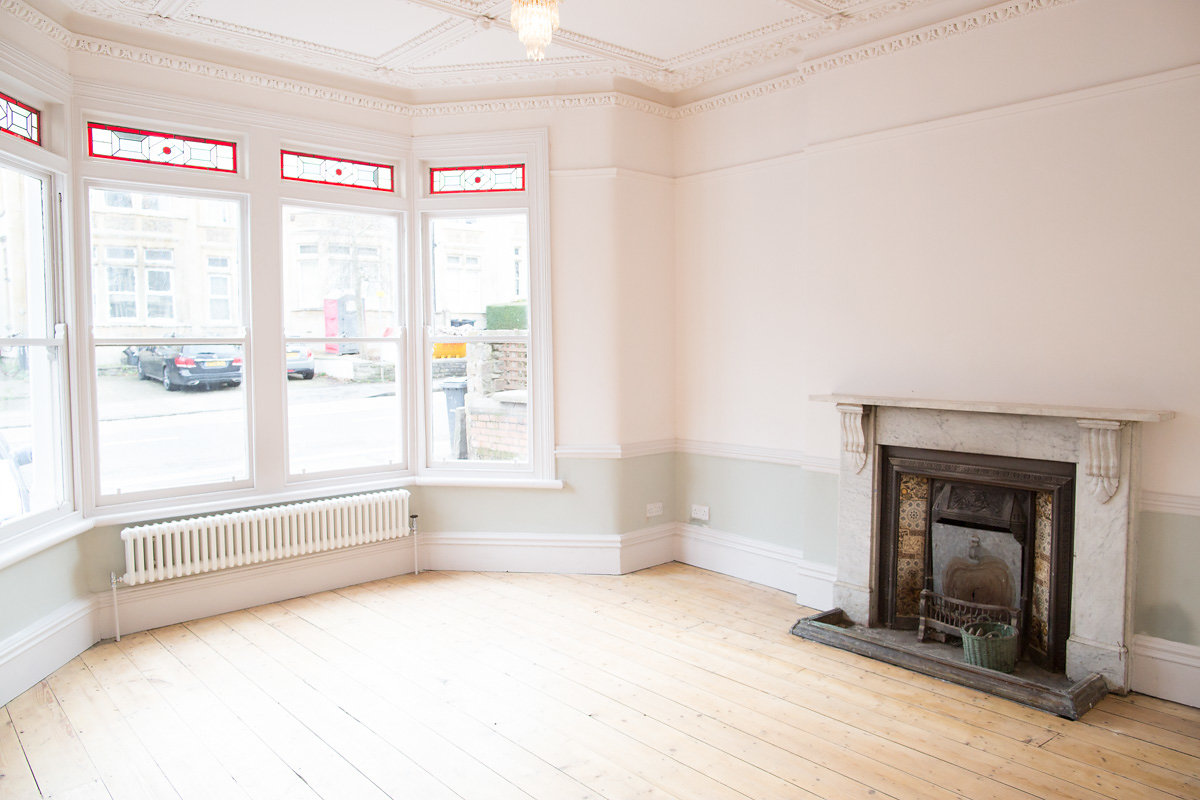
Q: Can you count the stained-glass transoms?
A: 4